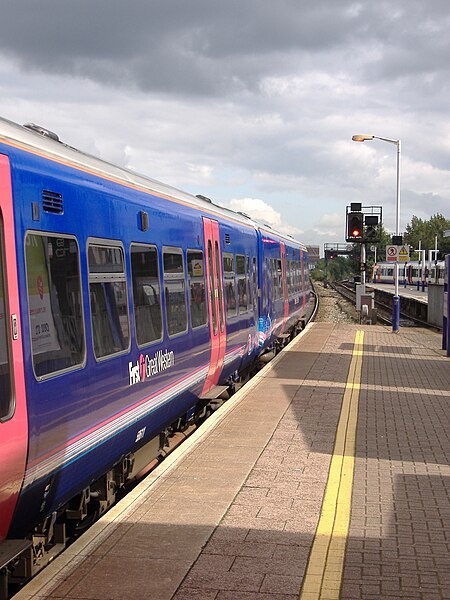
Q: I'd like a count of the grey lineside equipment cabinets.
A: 2